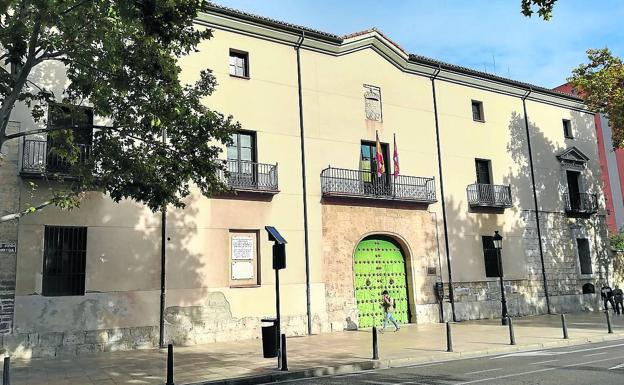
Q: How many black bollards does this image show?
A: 8